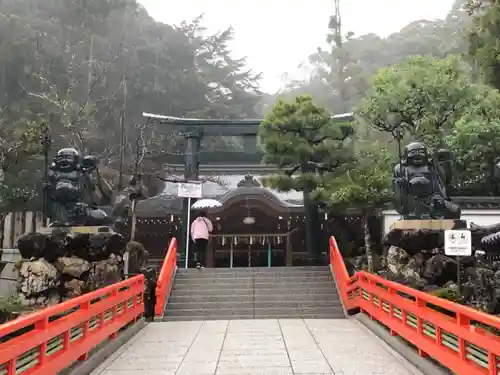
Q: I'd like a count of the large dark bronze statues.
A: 2